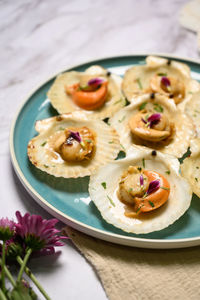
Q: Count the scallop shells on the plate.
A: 7